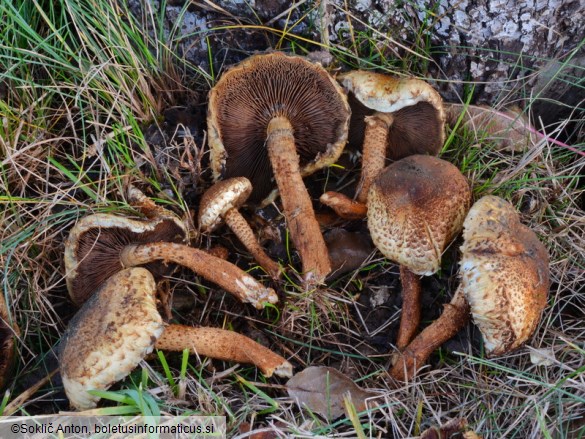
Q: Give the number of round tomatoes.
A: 0